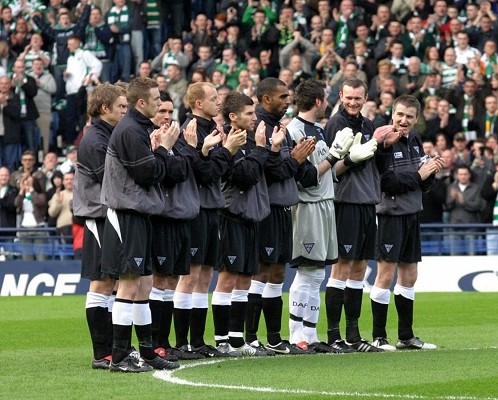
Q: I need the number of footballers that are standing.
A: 9